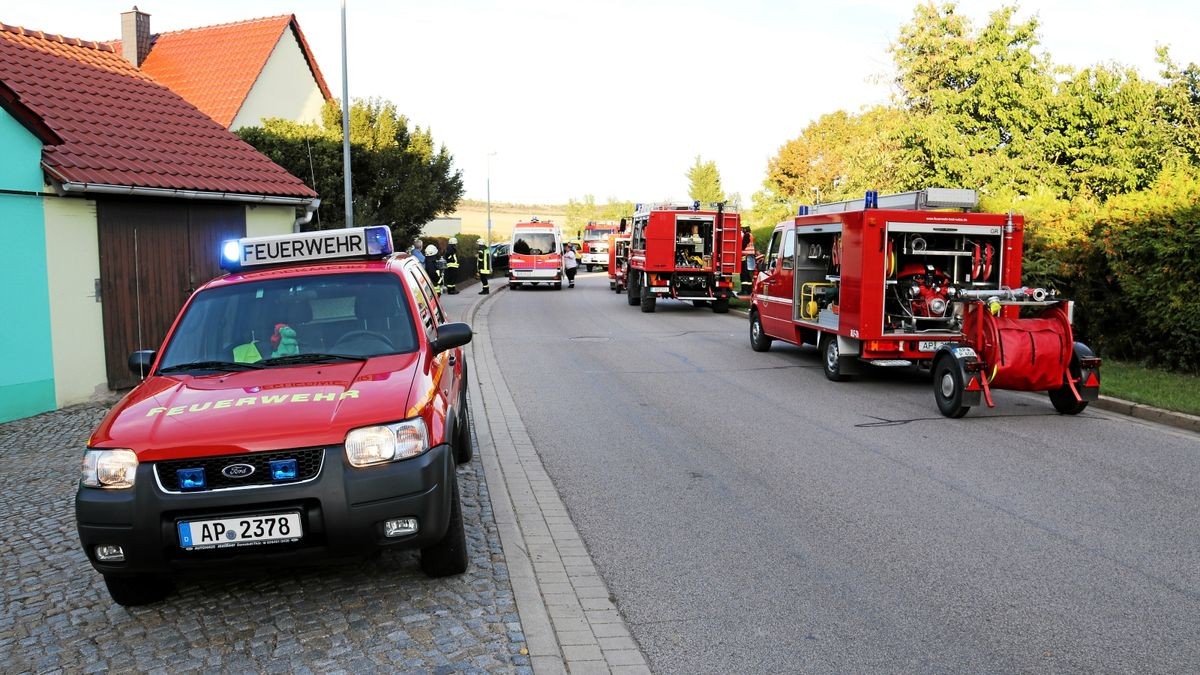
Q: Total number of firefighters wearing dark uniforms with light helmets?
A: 3